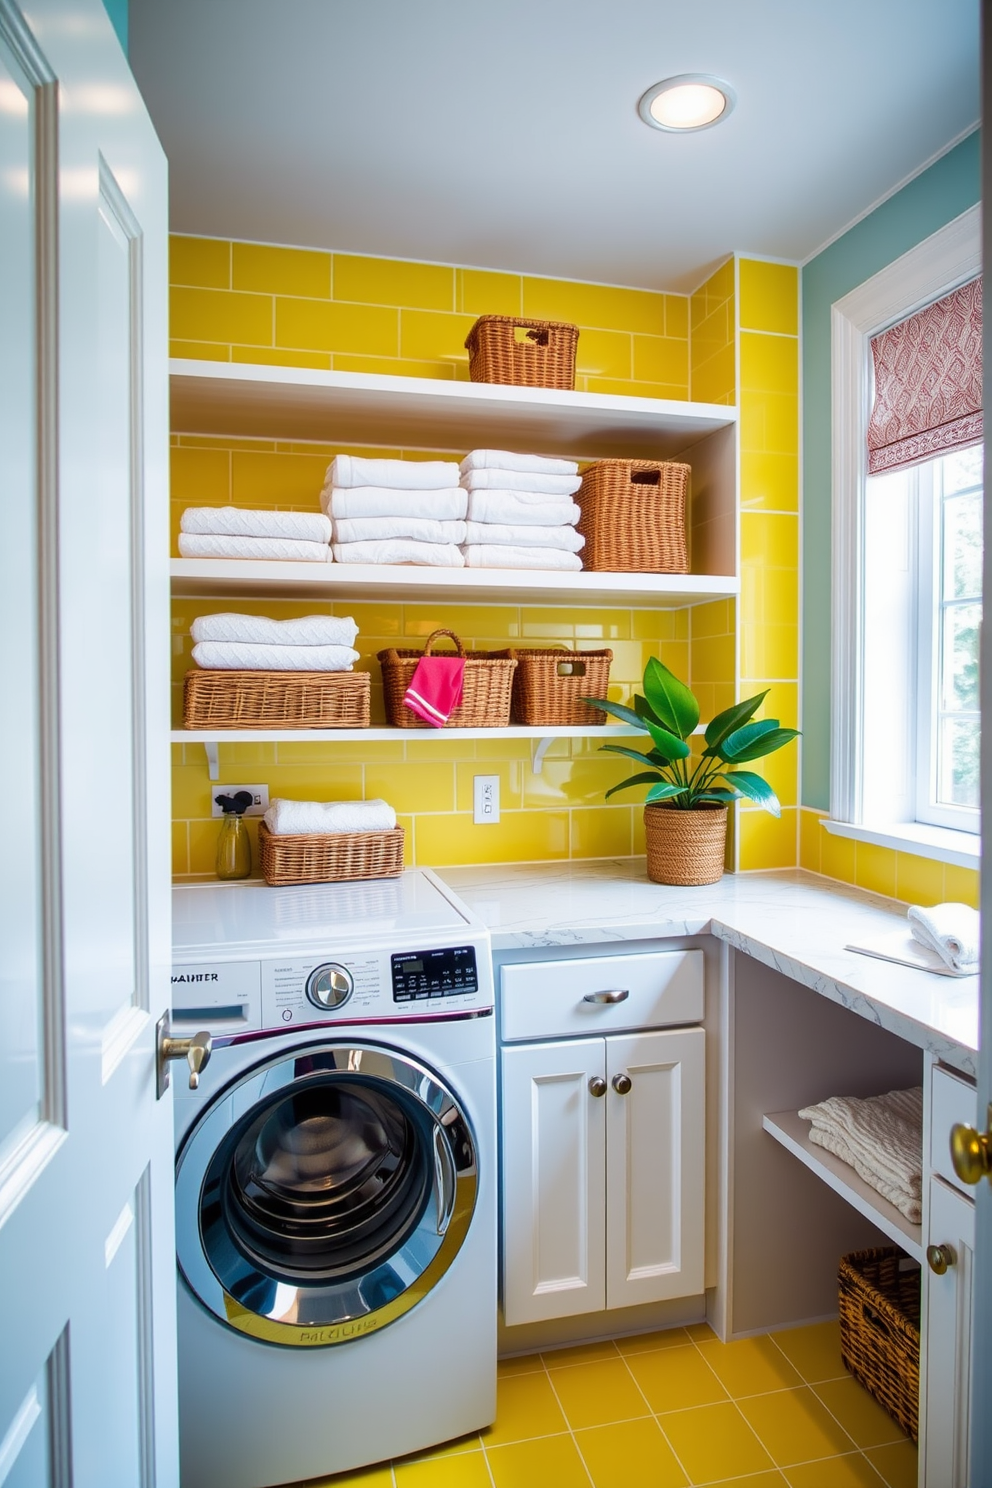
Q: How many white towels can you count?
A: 15